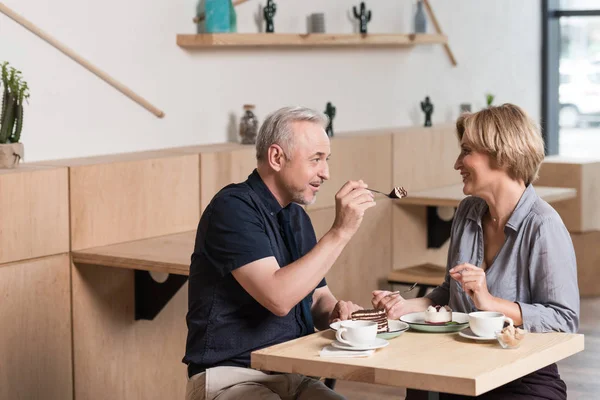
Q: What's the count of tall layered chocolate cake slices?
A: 1